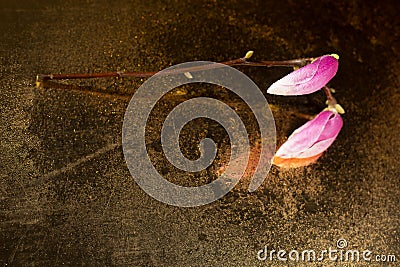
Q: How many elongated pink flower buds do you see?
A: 2